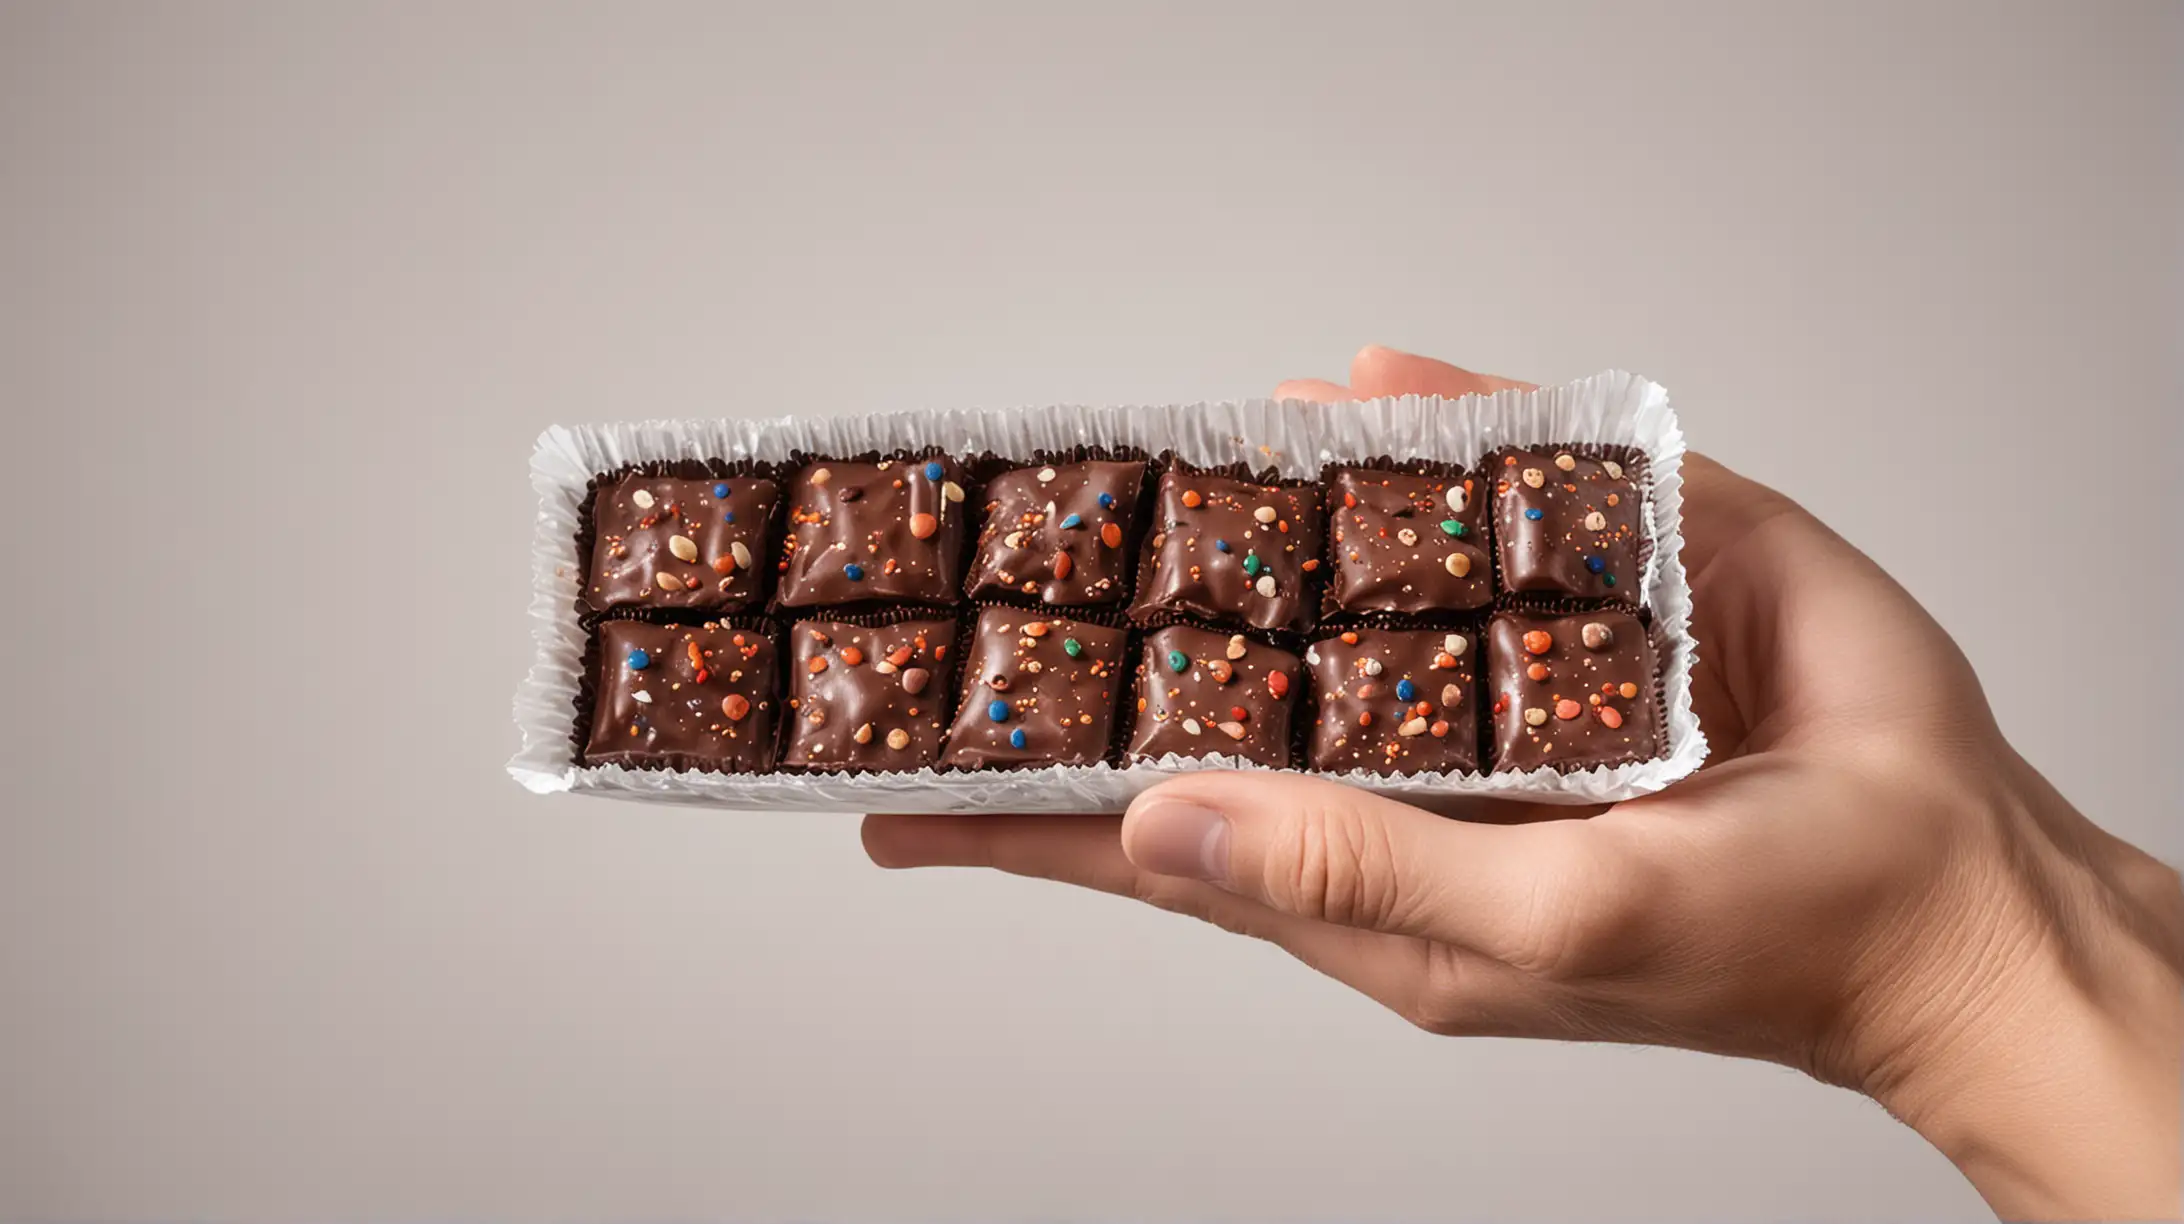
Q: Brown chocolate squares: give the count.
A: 12